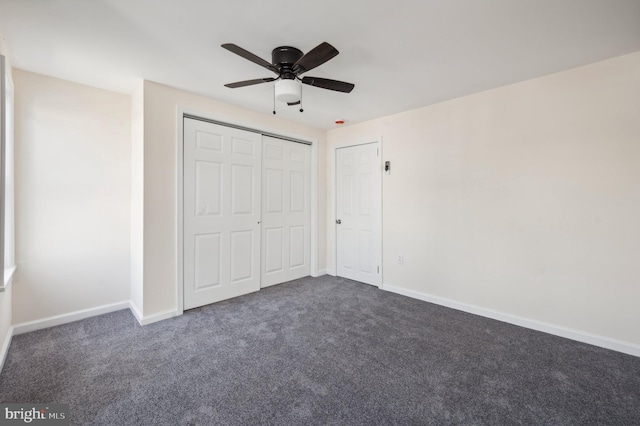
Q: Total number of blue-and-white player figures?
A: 0